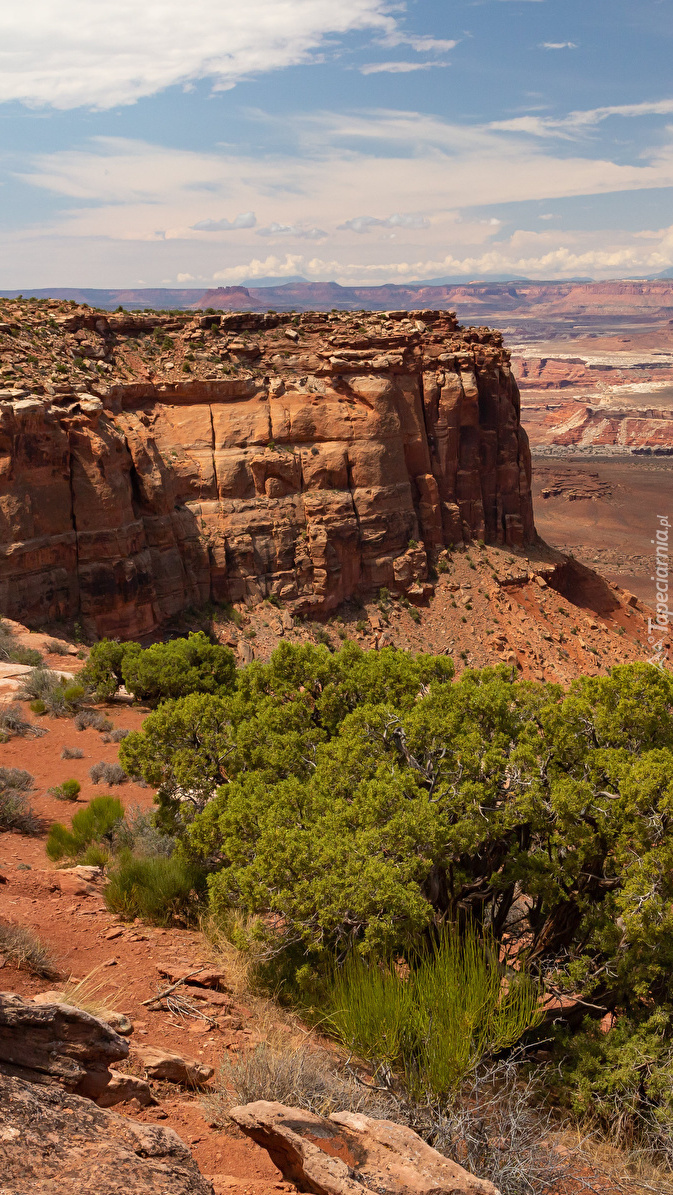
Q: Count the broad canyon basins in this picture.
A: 1